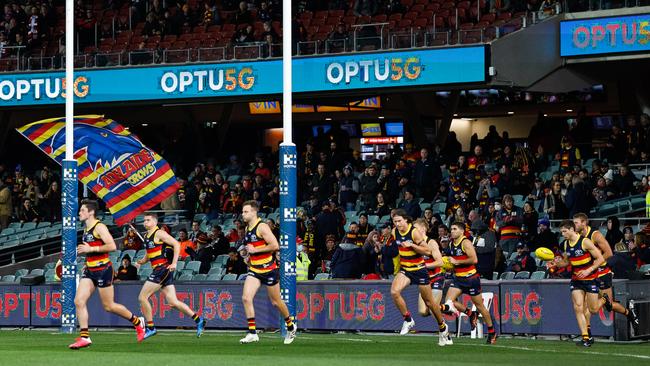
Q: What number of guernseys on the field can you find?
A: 8